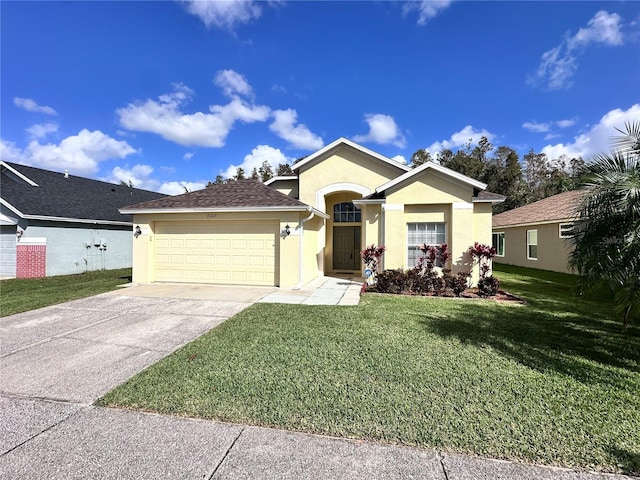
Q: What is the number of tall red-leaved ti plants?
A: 3